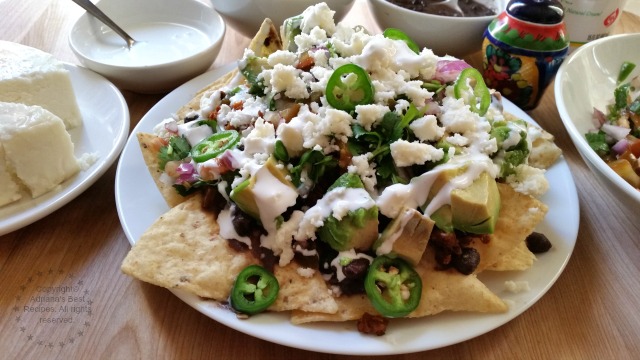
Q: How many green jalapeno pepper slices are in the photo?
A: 6